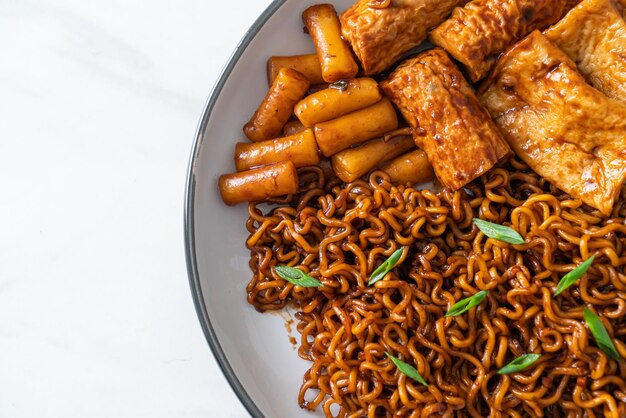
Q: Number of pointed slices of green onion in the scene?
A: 8